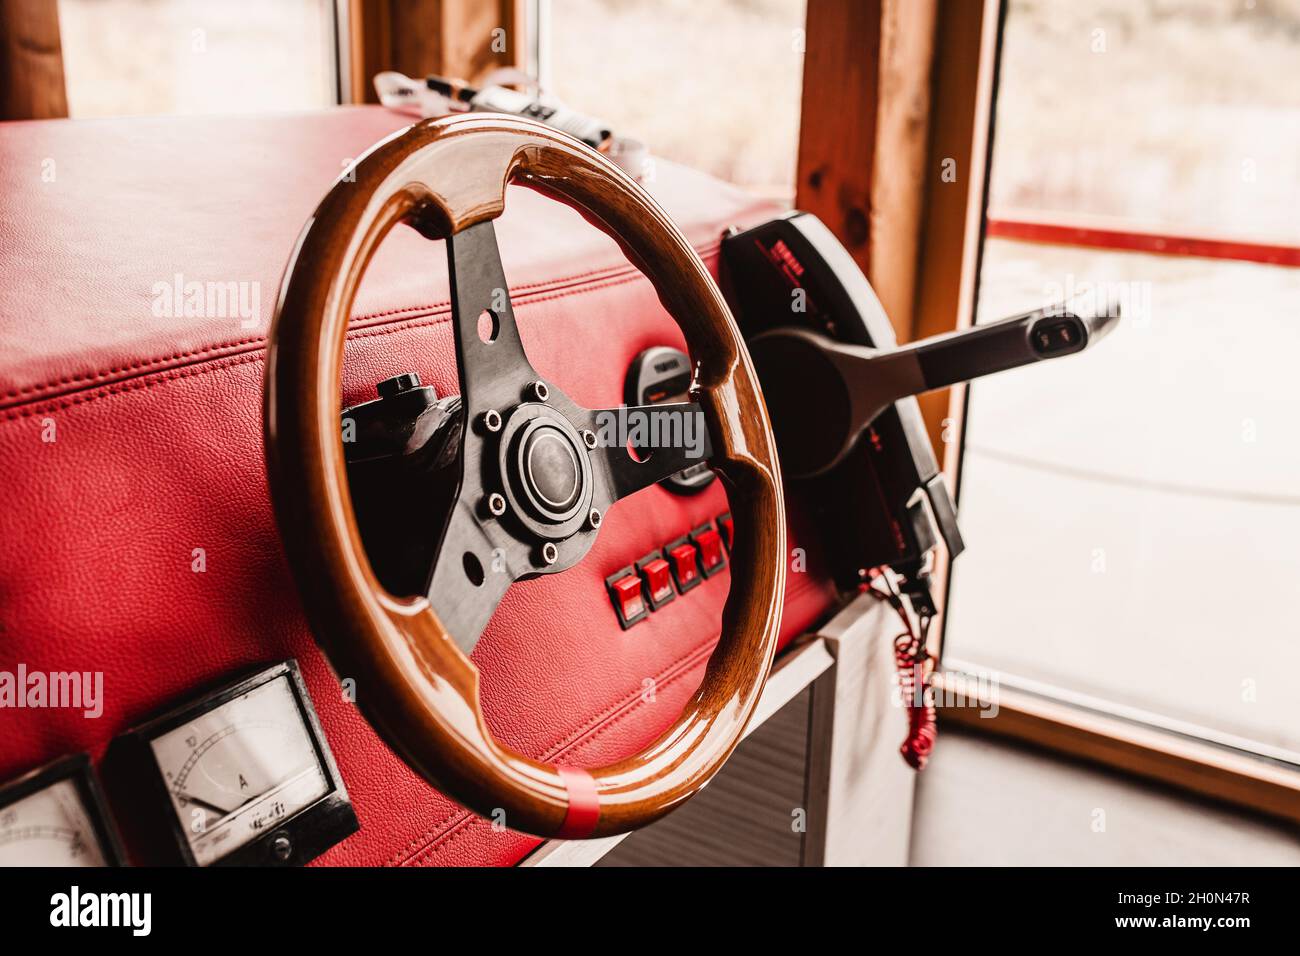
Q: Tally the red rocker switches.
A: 5